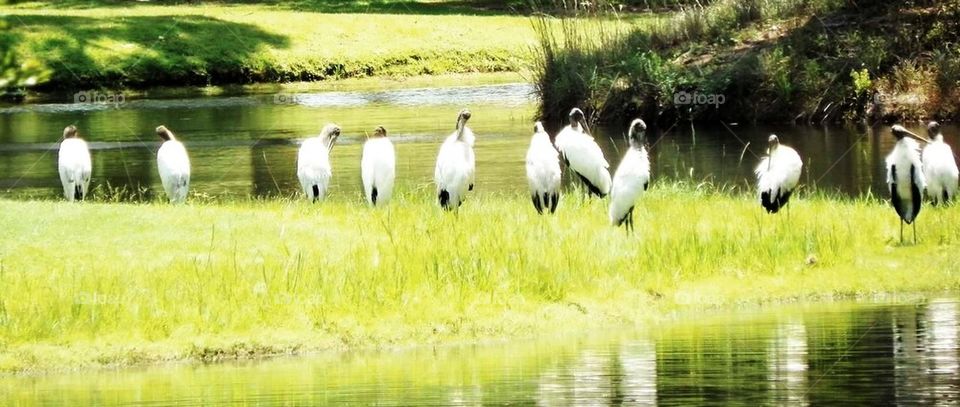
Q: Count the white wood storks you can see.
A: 11